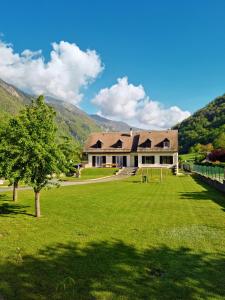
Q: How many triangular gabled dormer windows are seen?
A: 4